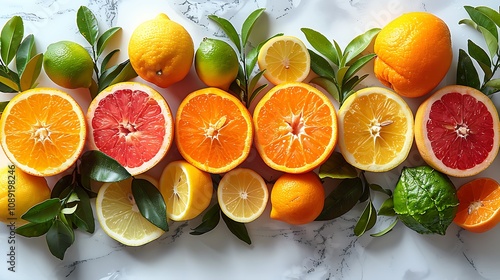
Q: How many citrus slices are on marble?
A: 11